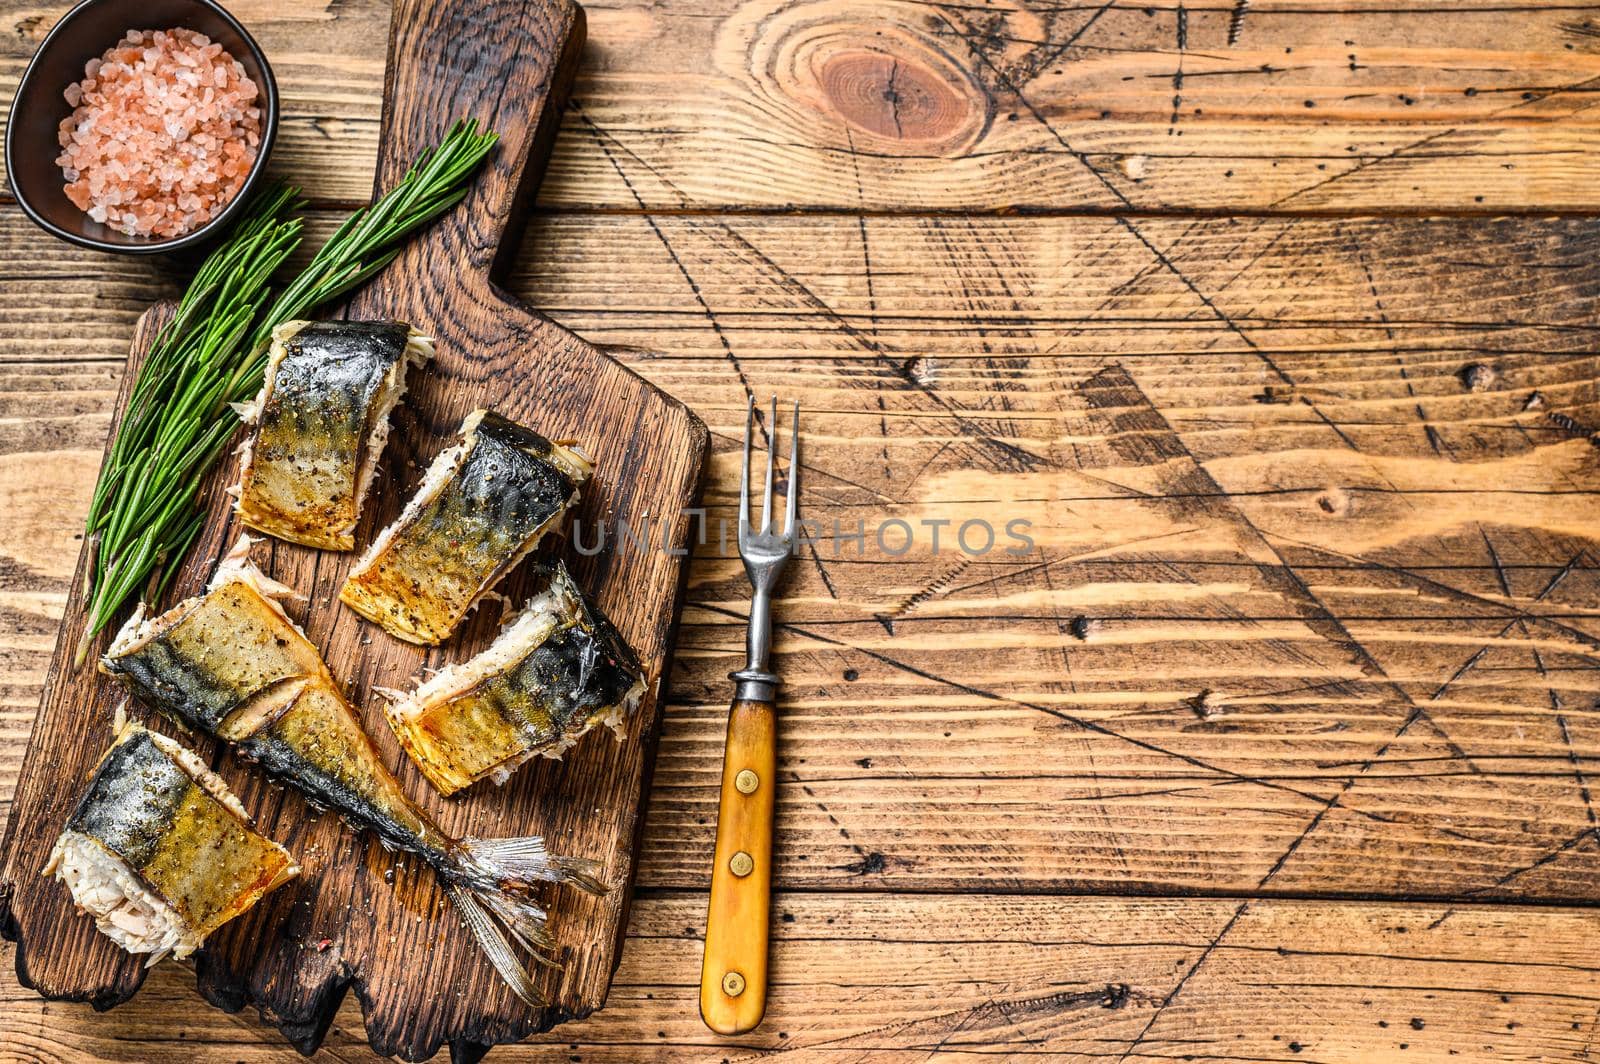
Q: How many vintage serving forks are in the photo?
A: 1